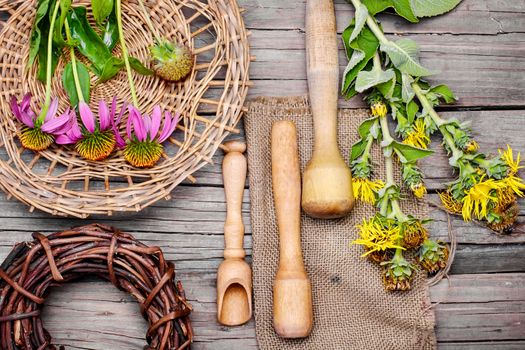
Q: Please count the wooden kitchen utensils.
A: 3